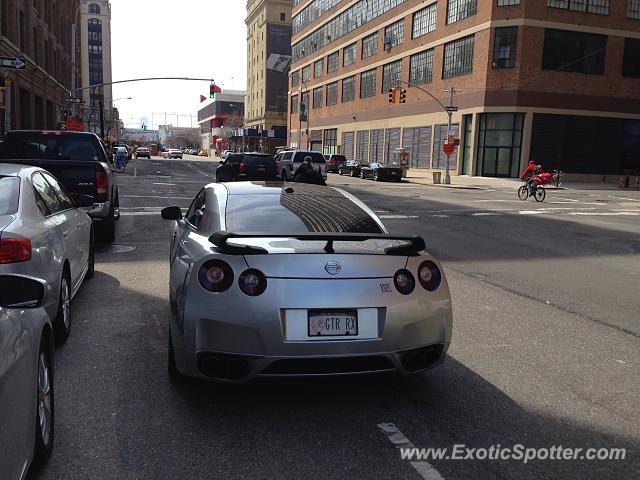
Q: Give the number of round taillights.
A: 4